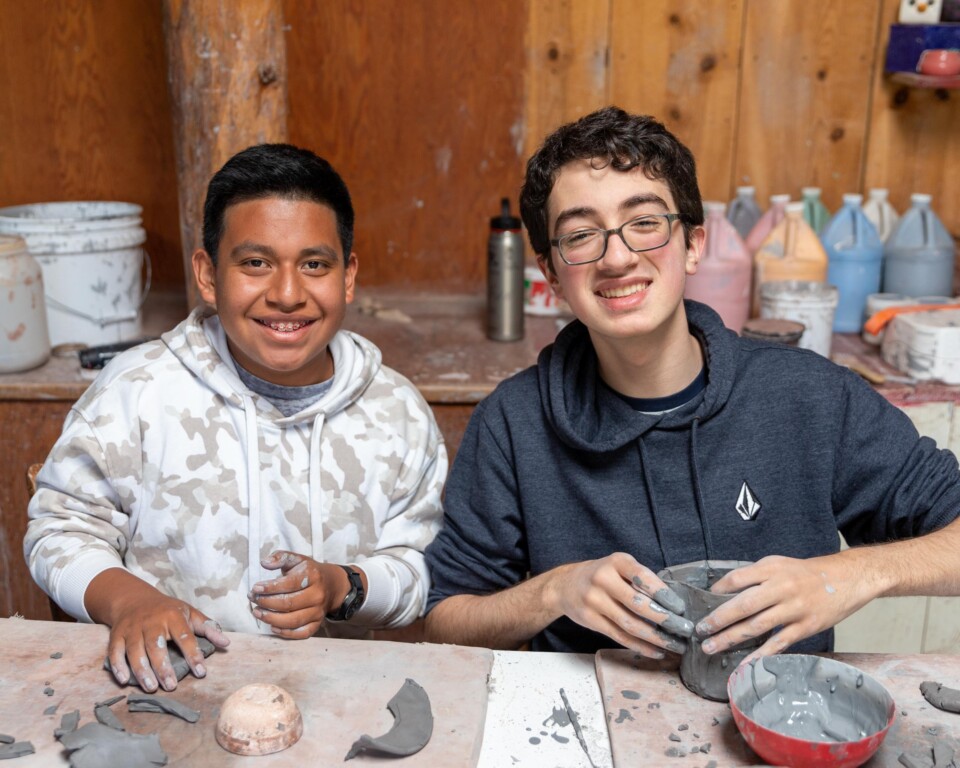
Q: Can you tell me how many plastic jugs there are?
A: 8